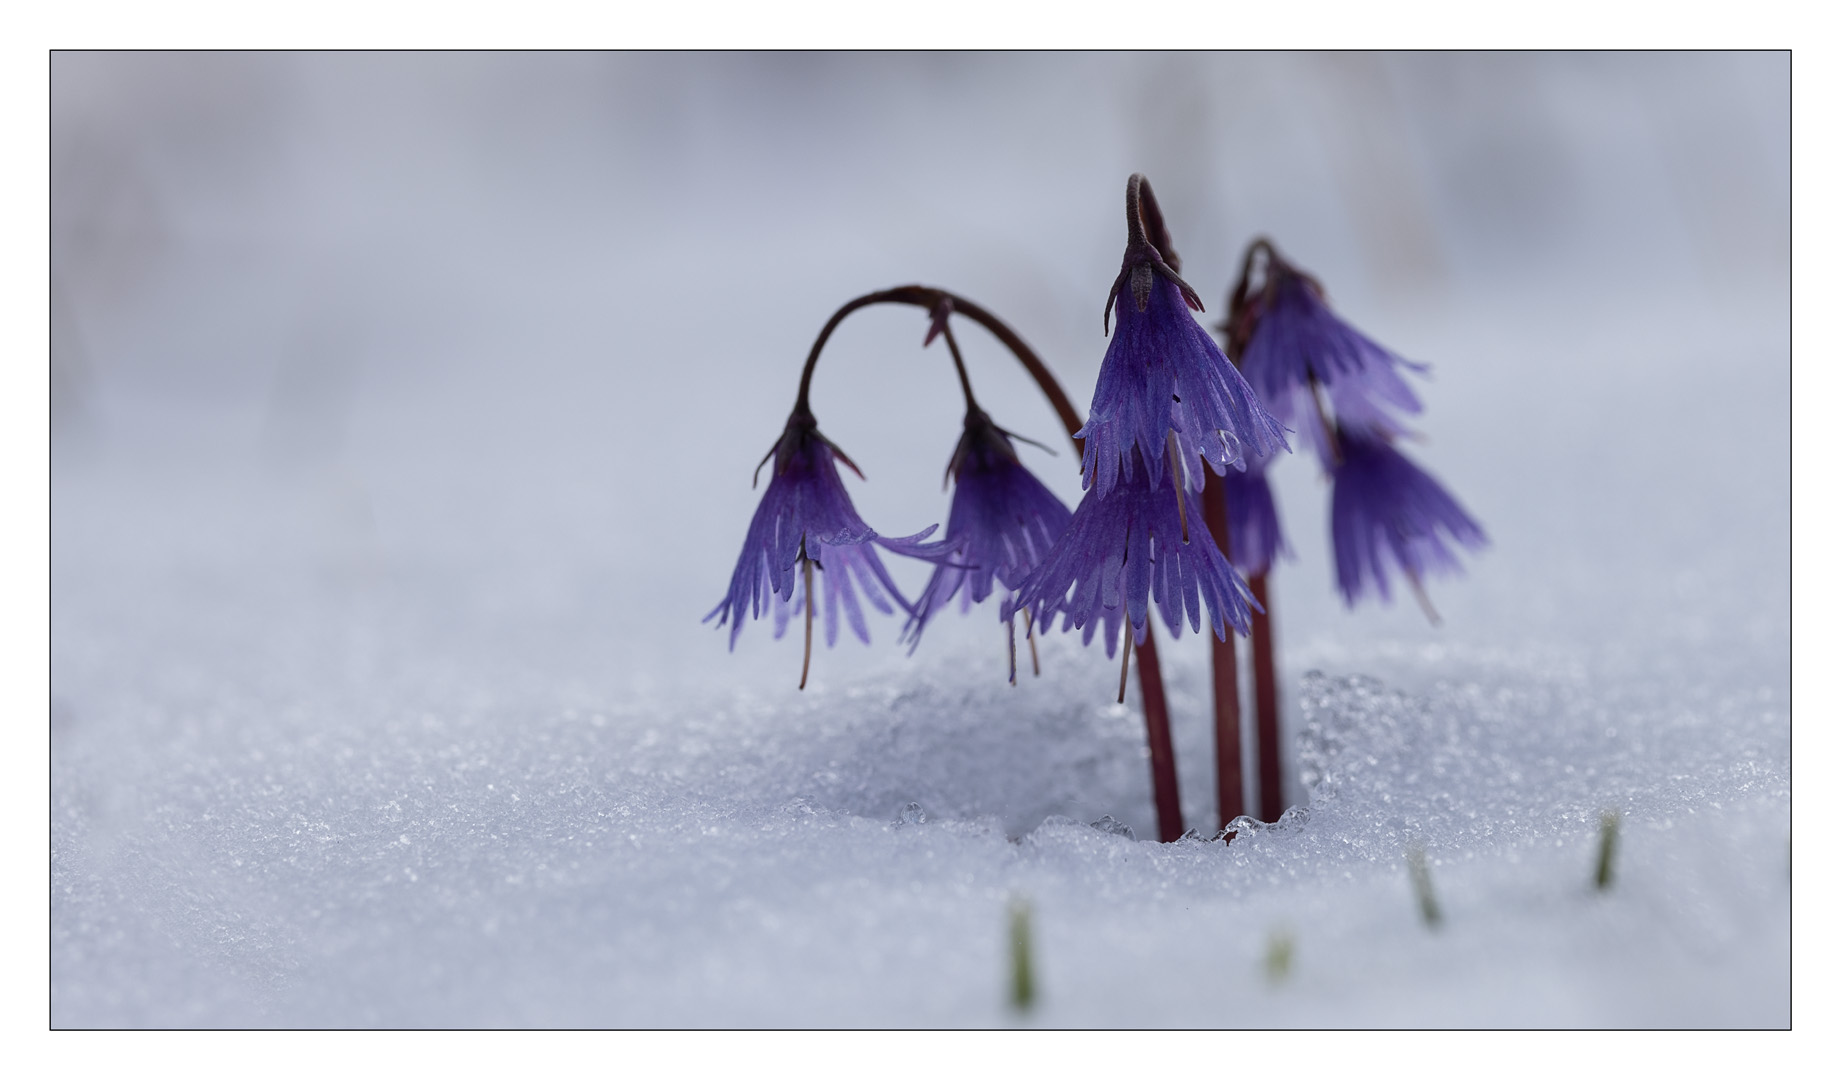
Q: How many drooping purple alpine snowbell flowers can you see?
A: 7